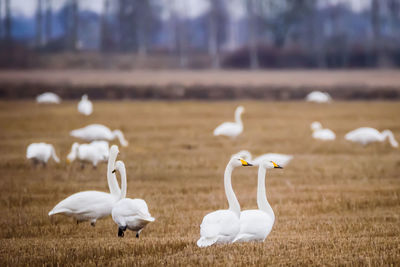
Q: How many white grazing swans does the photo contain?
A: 14